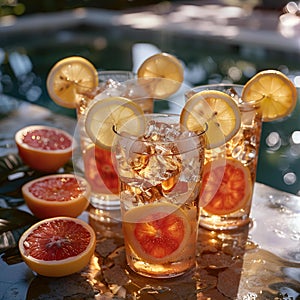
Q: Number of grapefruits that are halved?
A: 3